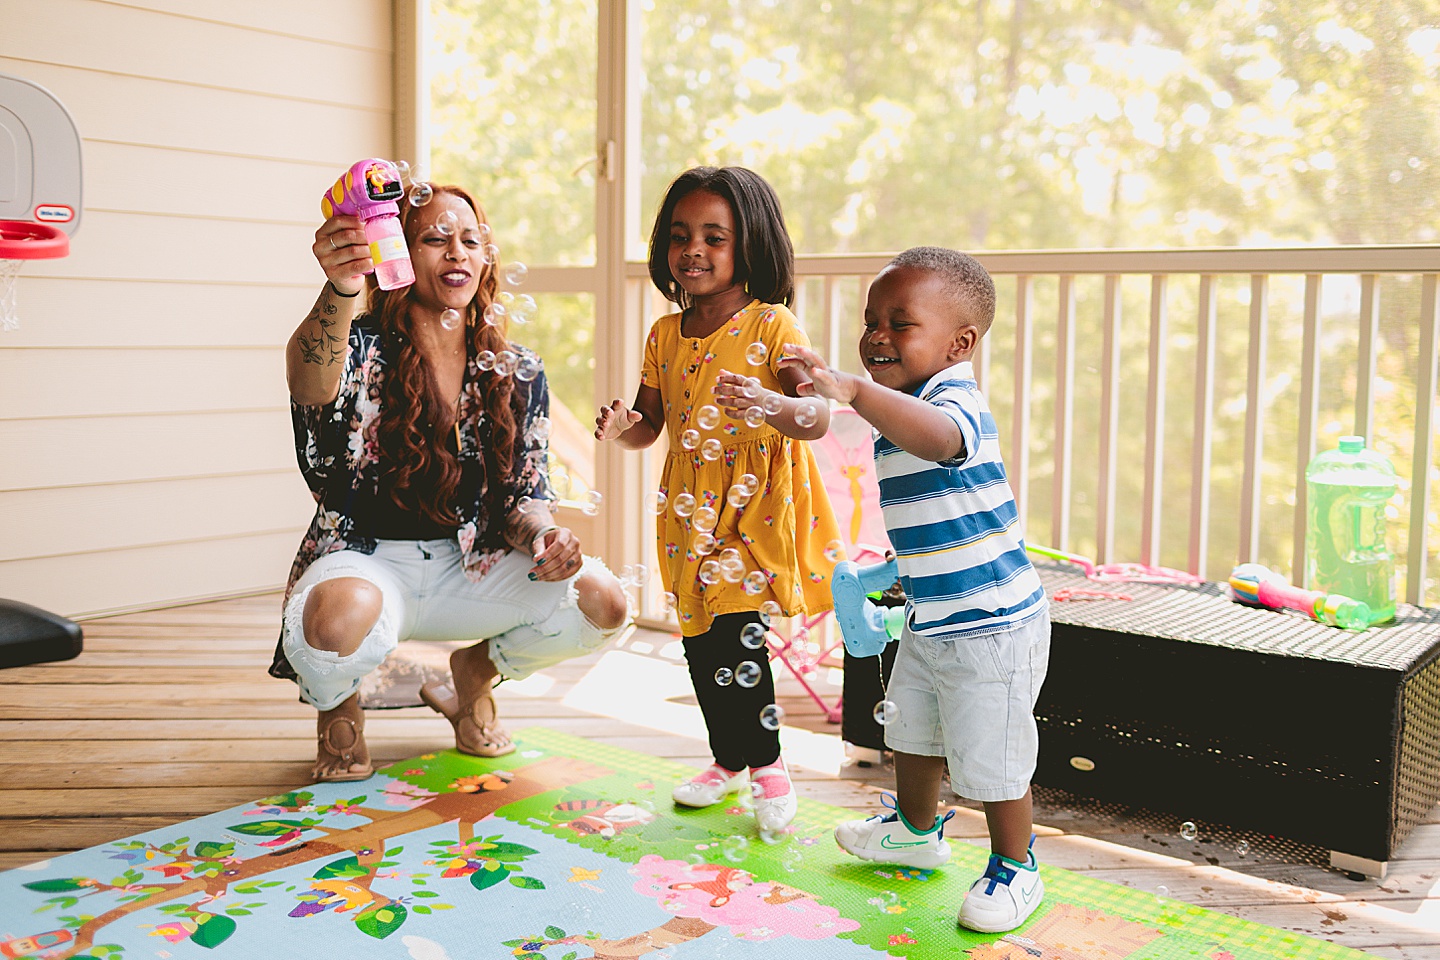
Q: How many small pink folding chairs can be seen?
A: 1